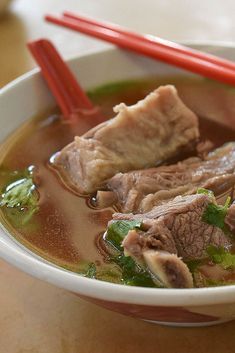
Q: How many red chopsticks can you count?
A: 2